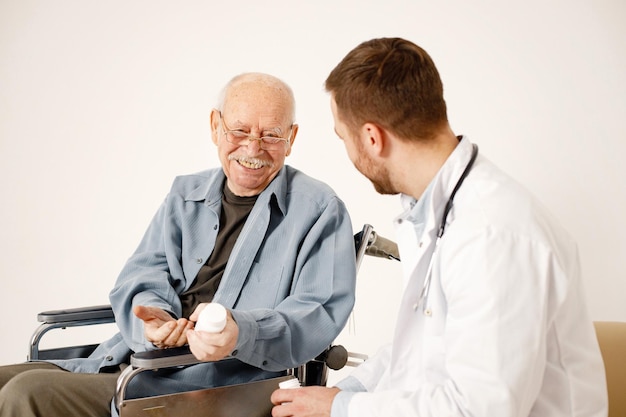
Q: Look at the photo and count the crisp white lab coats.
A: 1